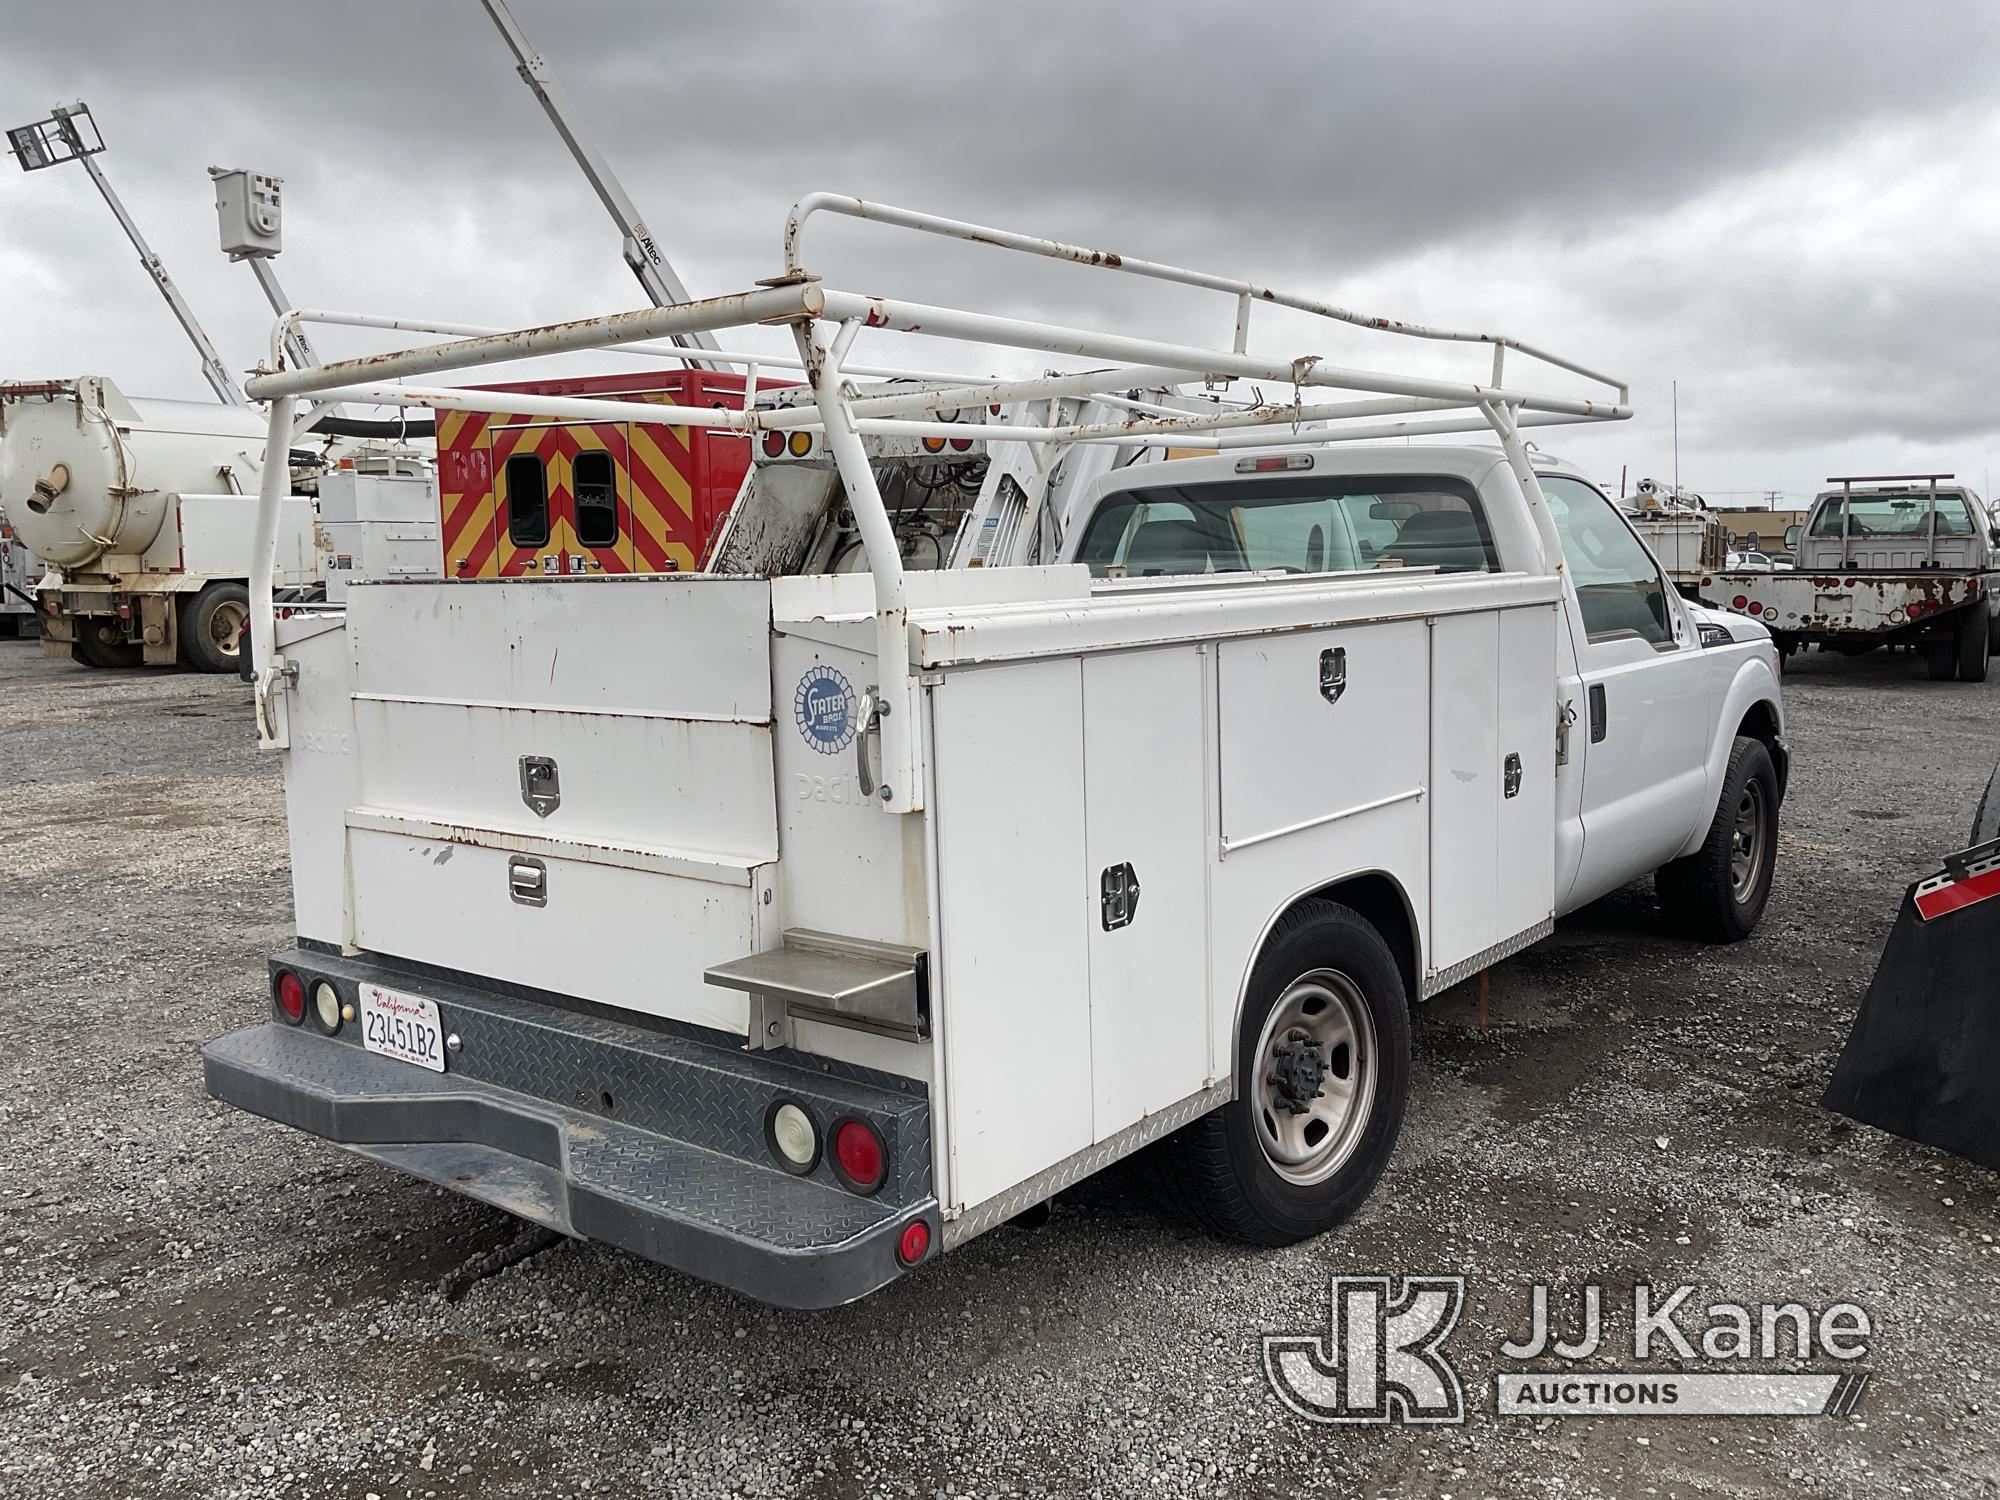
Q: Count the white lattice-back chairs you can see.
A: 0